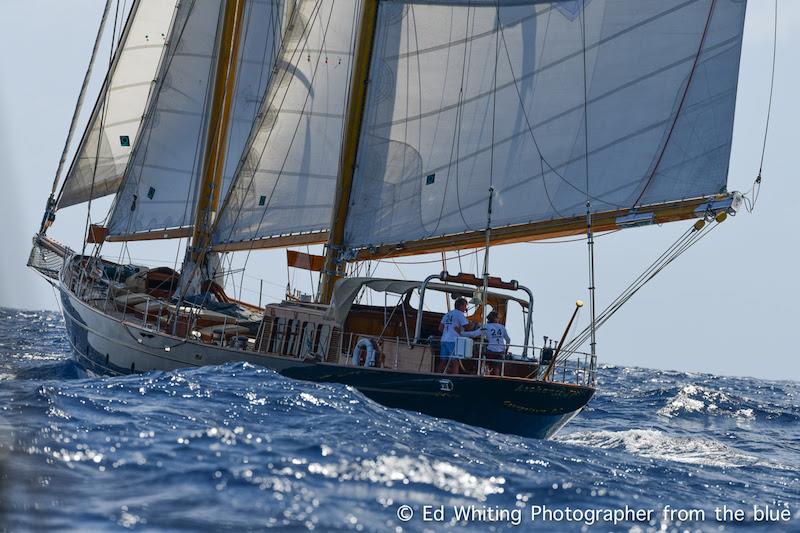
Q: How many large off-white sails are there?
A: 4